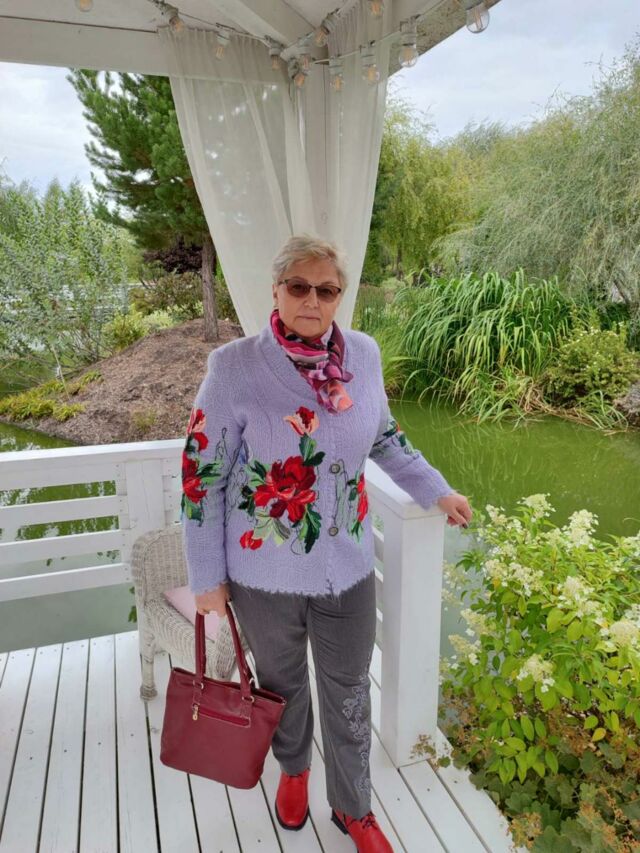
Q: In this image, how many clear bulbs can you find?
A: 12